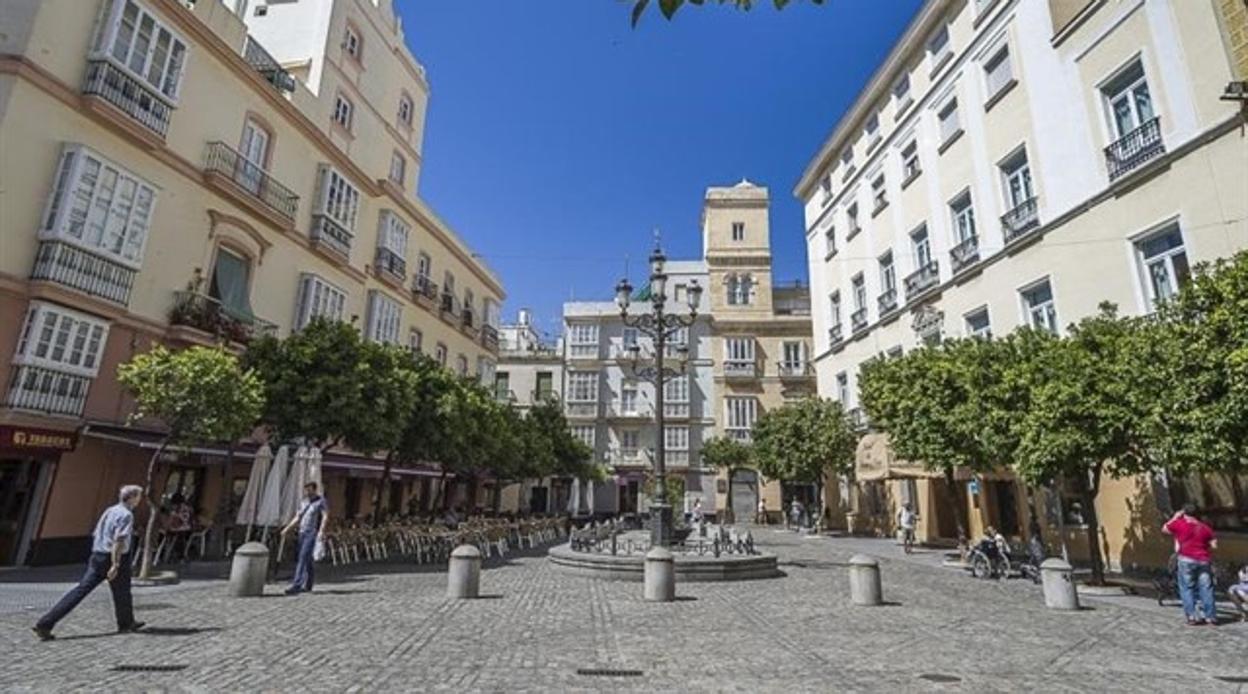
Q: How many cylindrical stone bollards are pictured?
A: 5